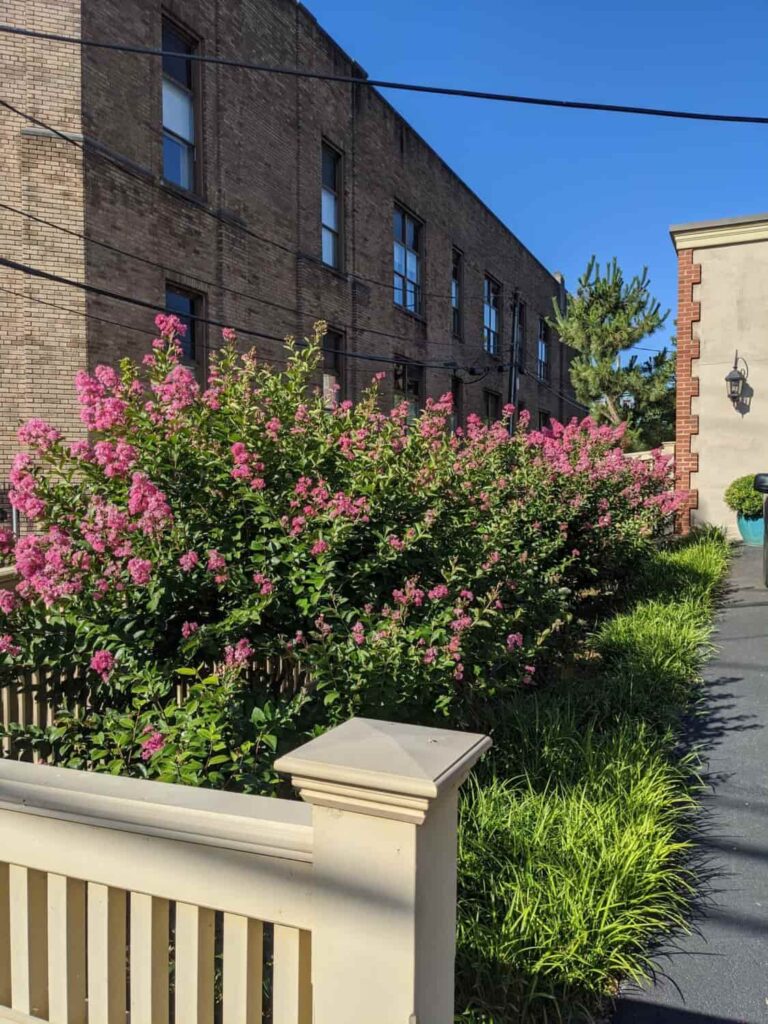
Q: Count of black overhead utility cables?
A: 5